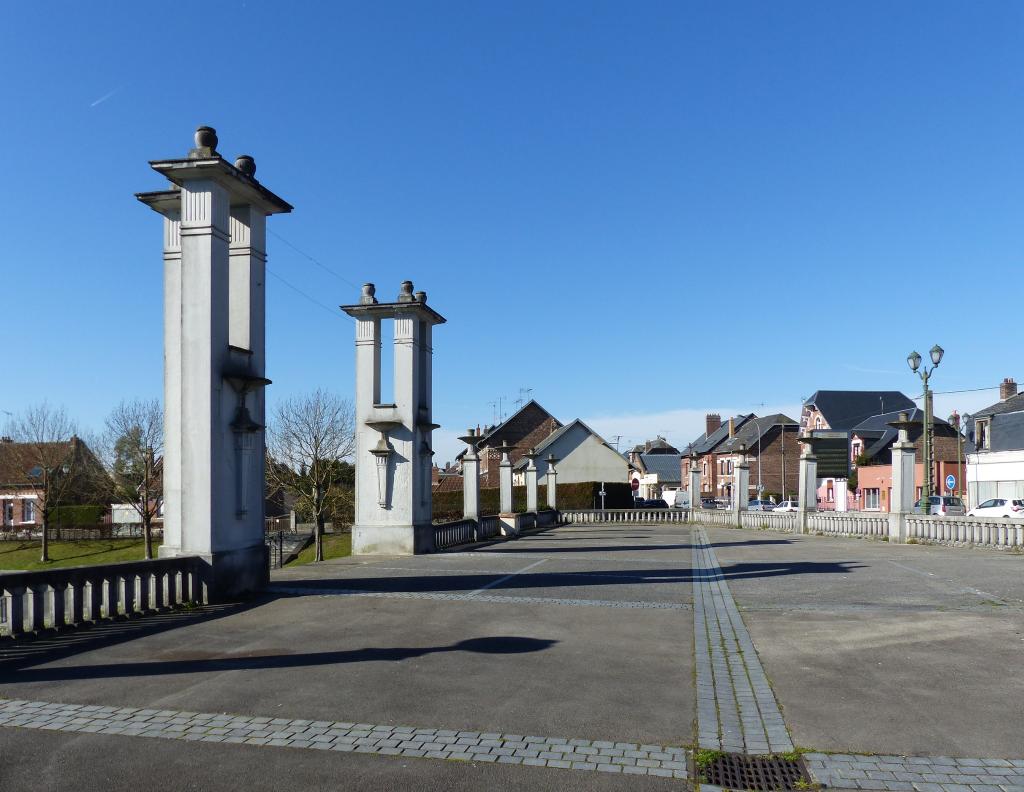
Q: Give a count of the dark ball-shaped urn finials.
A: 5